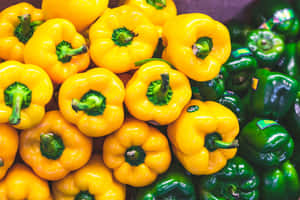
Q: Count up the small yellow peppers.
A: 15